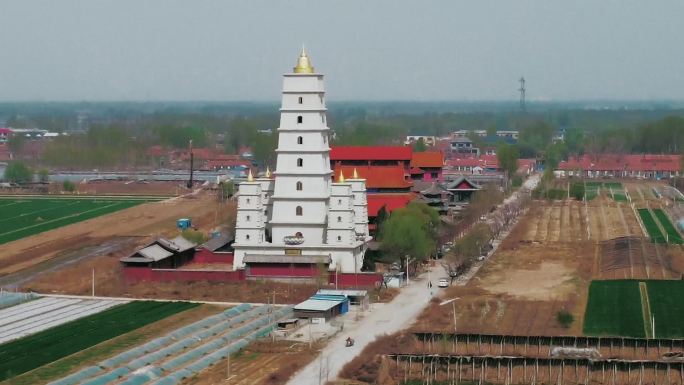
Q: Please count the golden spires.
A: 5